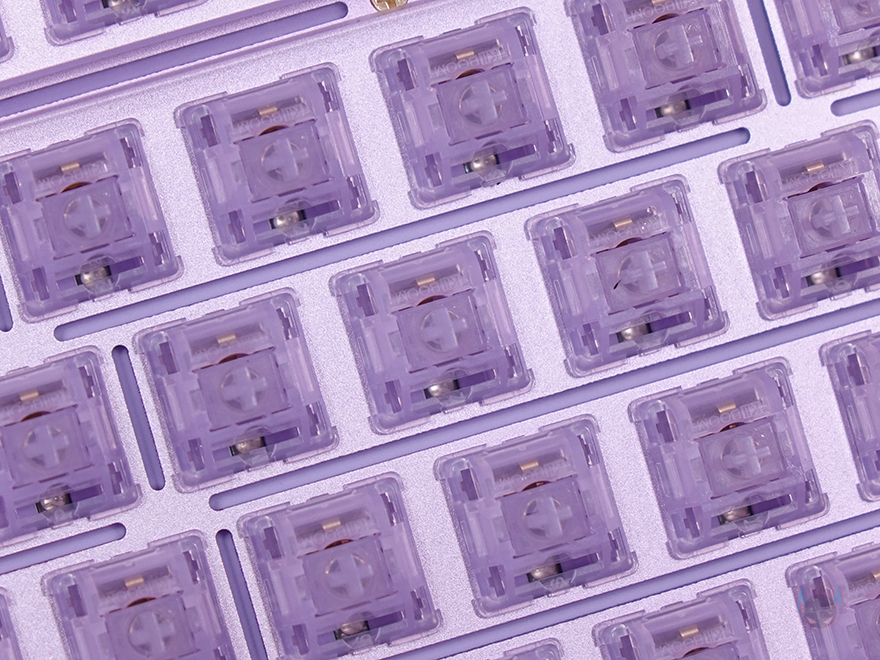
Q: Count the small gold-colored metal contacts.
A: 15